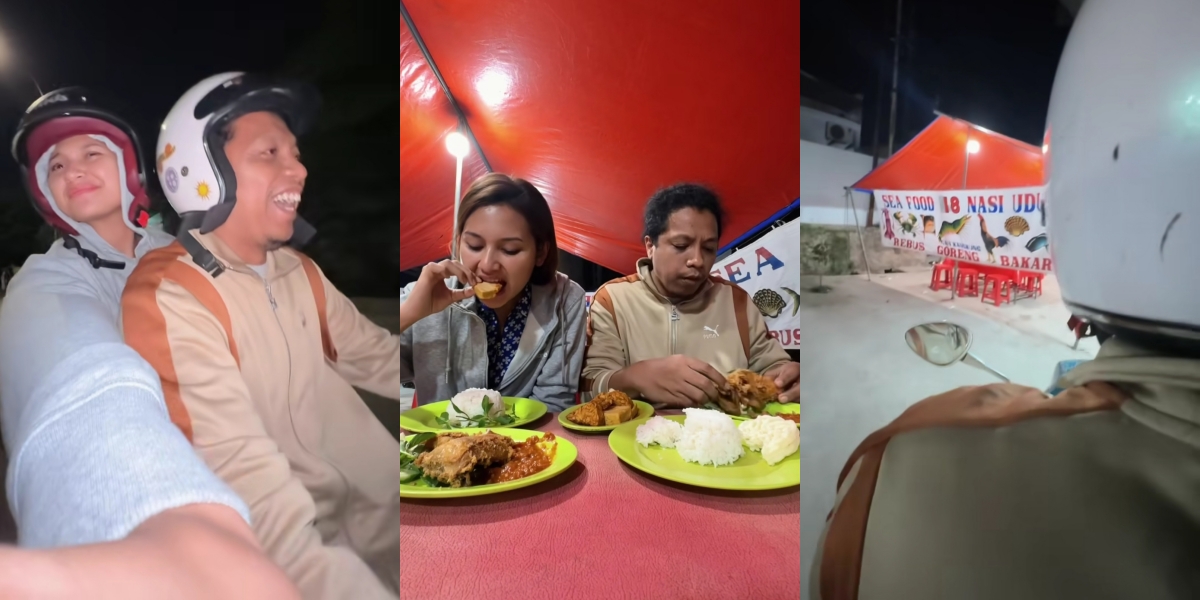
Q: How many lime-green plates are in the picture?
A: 5